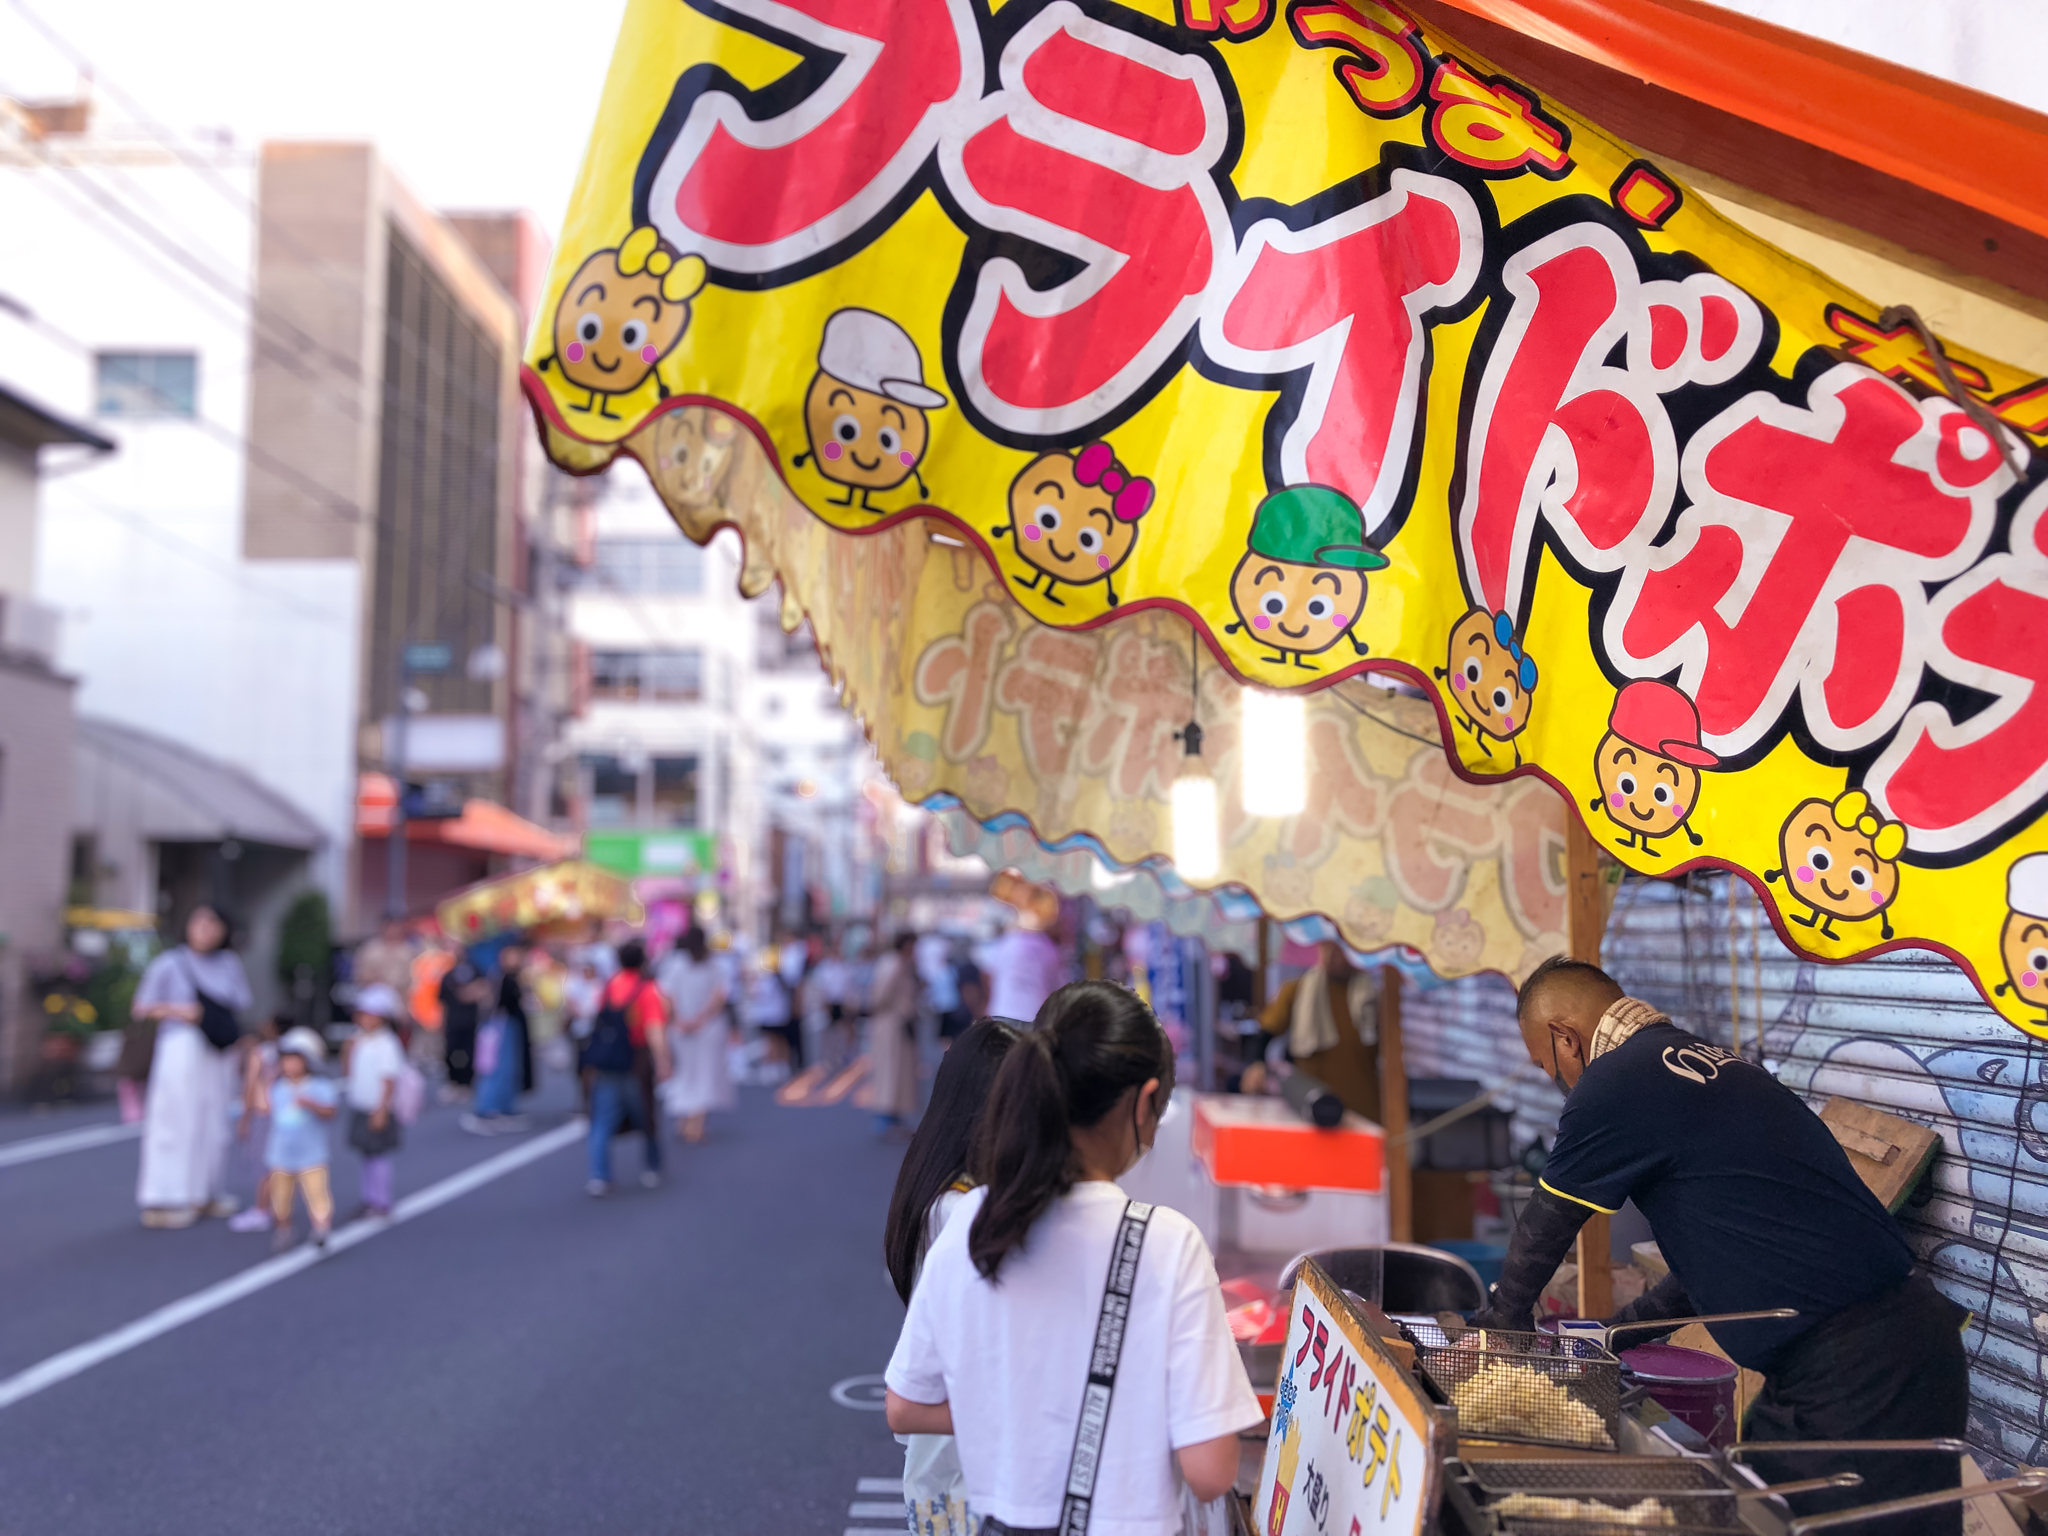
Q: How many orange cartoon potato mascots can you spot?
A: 8